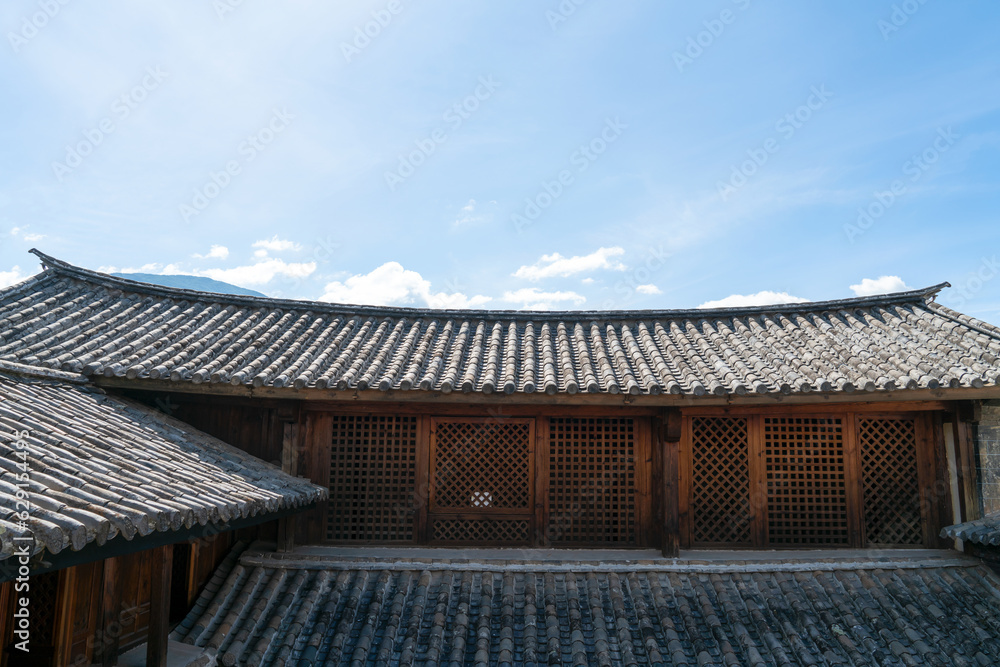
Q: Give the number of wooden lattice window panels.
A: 6